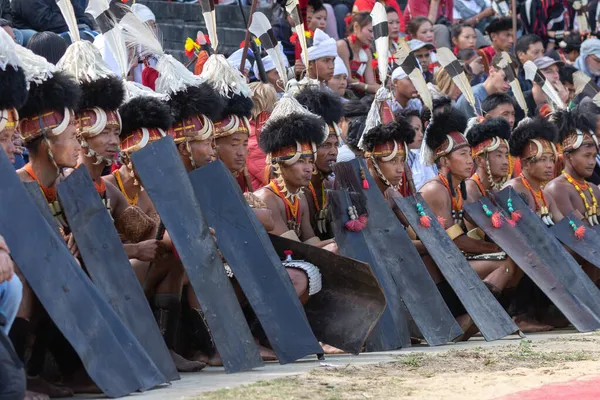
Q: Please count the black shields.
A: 12